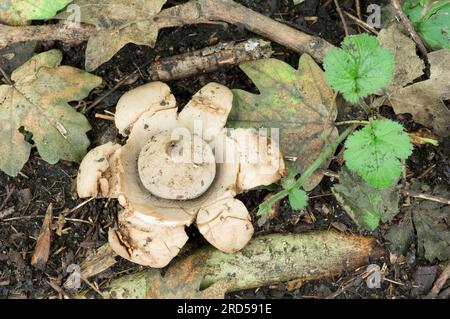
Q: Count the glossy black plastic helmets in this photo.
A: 0